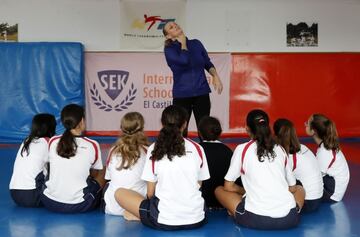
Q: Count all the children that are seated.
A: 8